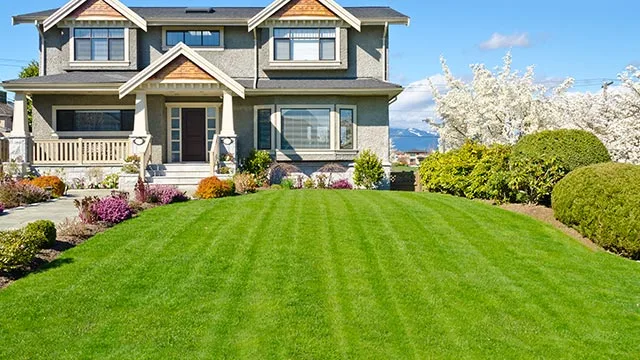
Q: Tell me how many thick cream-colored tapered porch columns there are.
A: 3